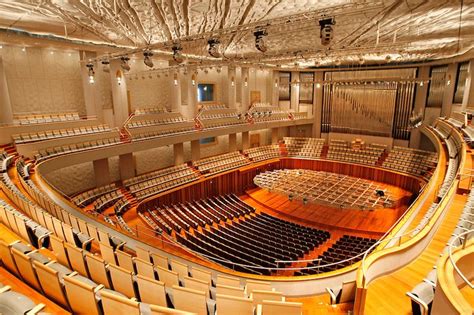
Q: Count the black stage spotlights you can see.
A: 8